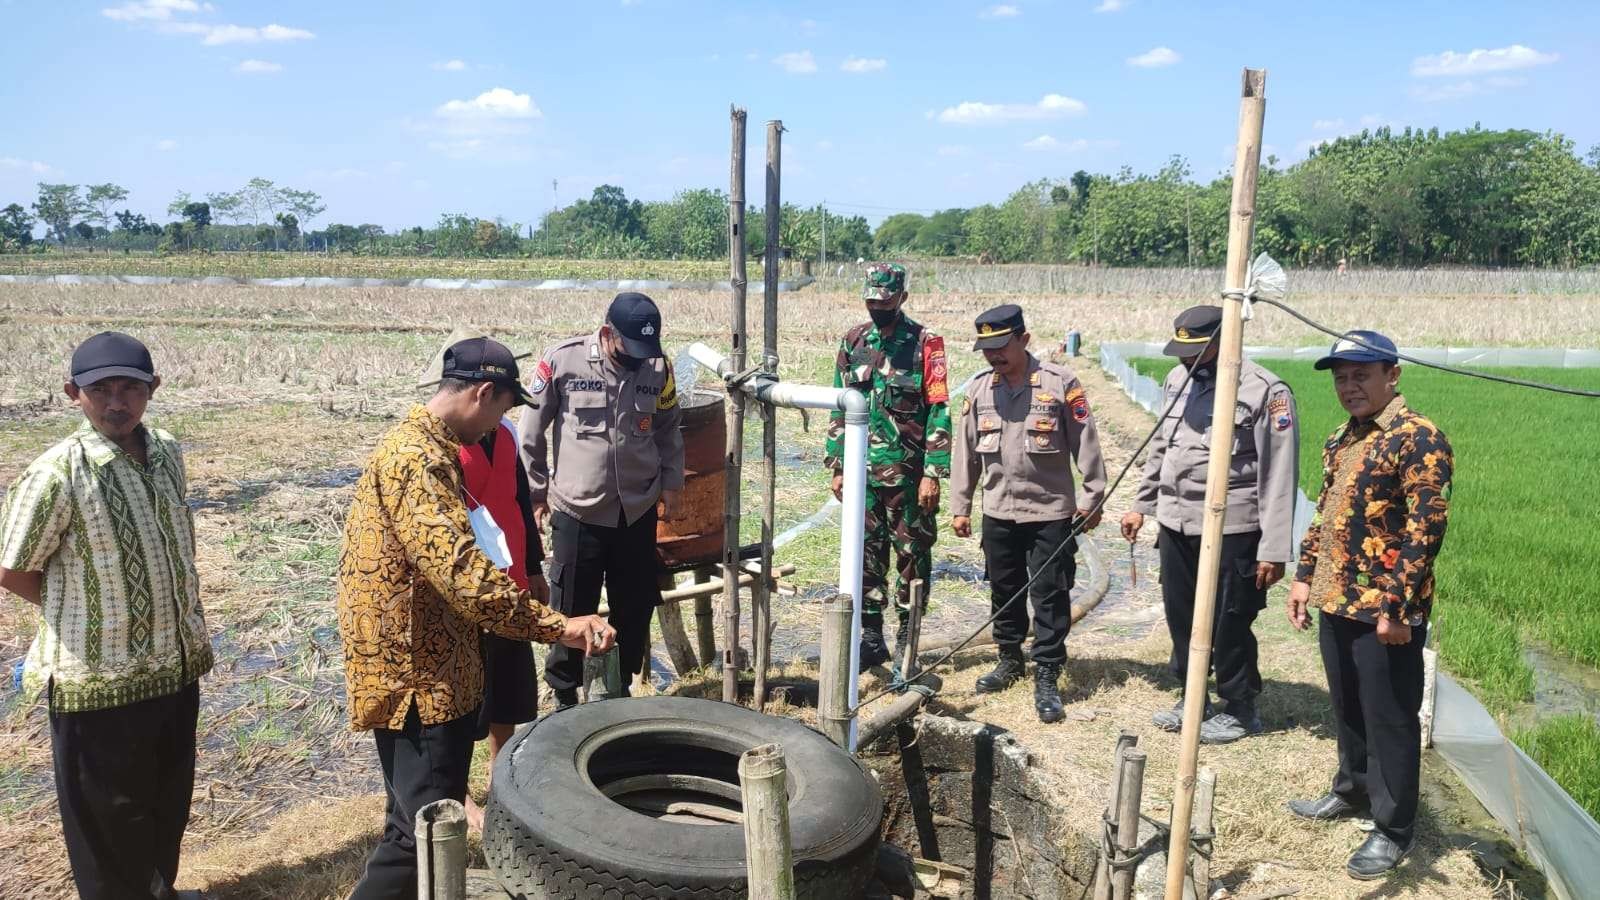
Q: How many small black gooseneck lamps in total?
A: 0